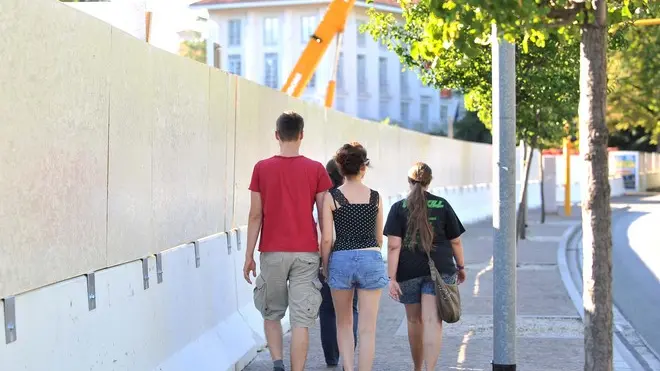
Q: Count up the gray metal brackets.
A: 7